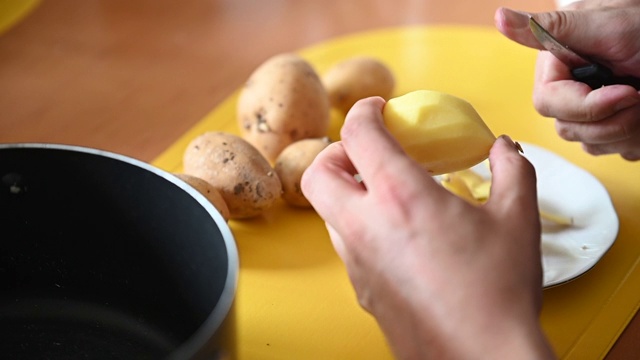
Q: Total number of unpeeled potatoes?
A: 5